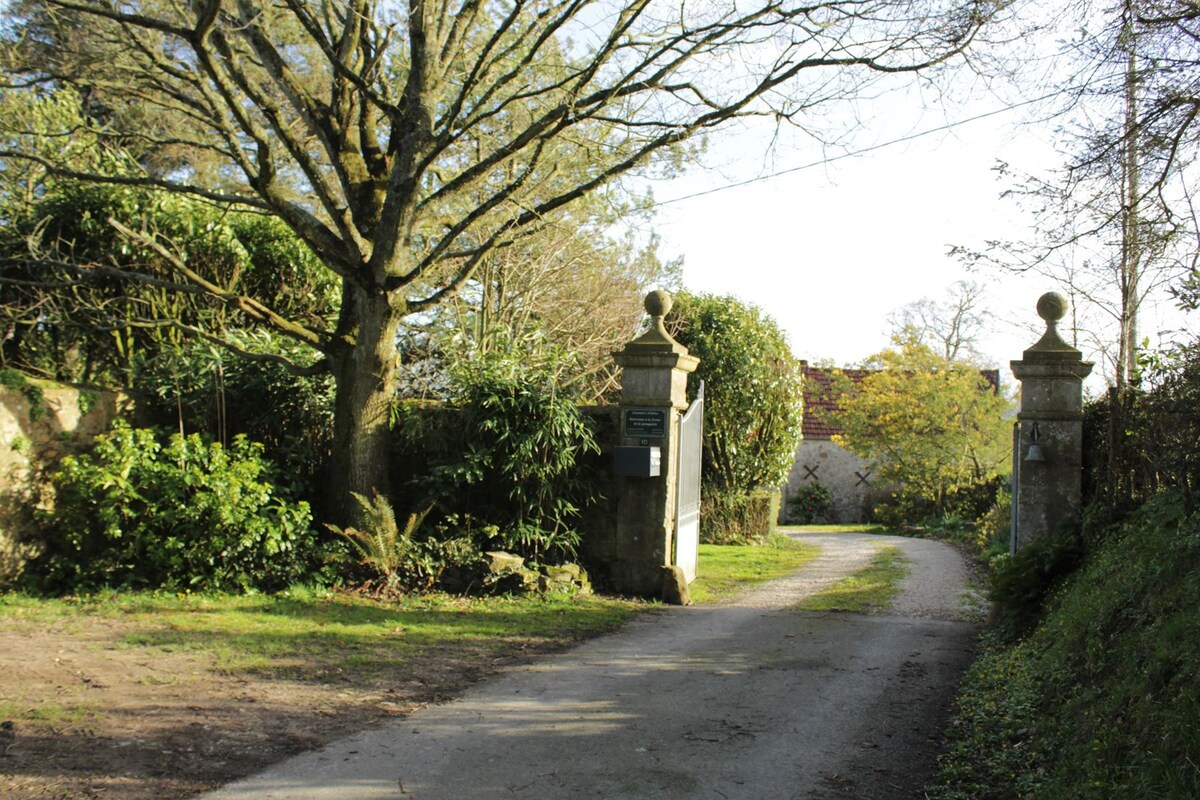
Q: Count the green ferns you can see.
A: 1